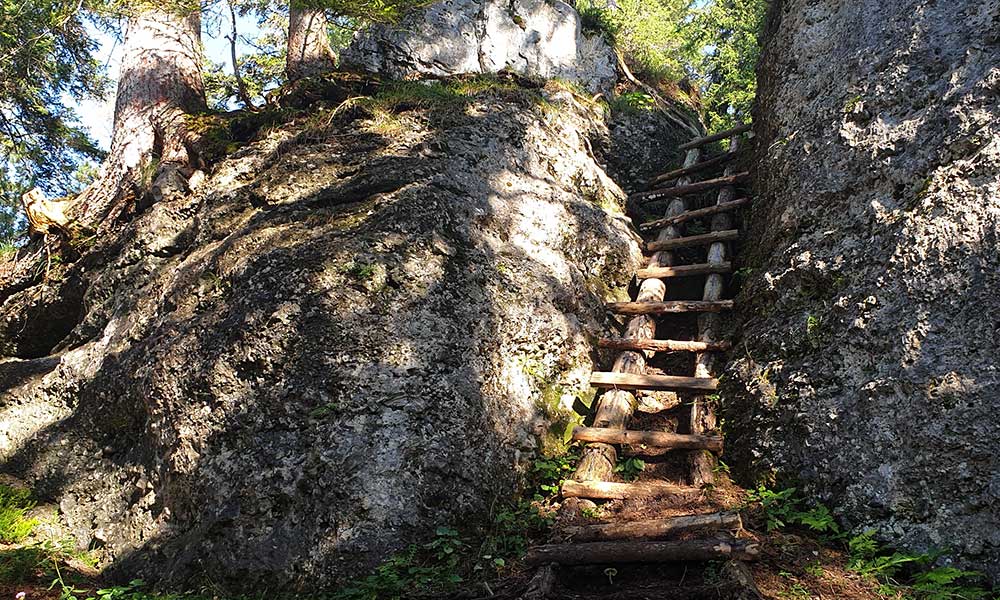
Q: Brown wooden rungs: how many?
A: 13